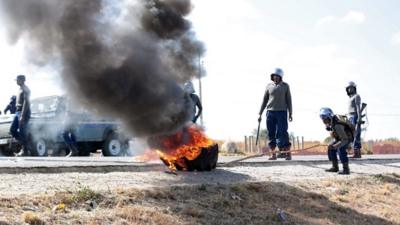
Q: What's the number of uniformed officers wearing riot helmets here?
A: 4